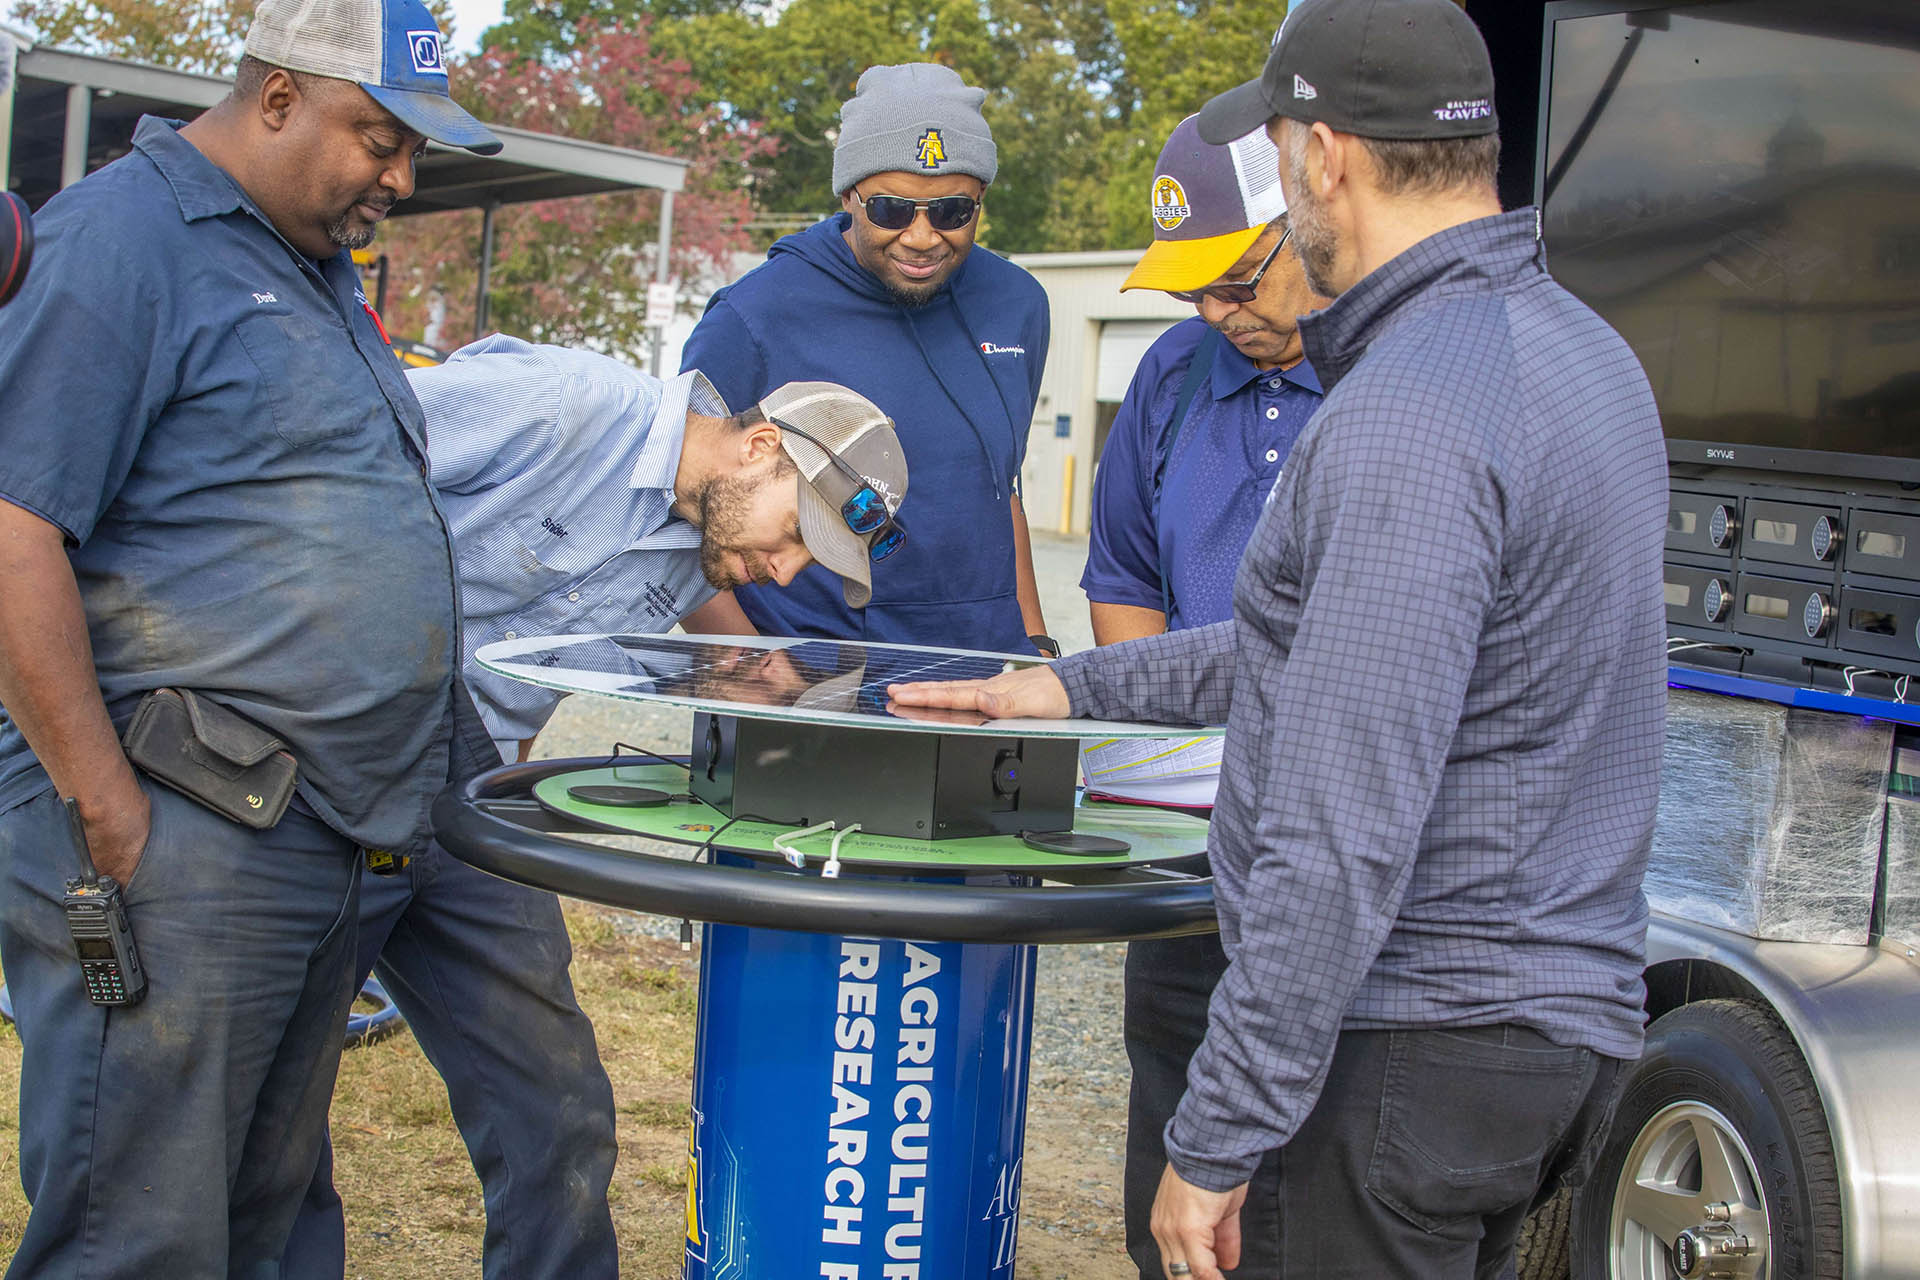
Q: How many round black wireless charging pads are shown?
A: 2